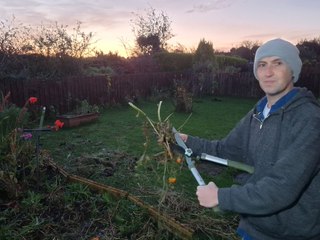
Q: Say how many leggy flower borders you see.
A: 1